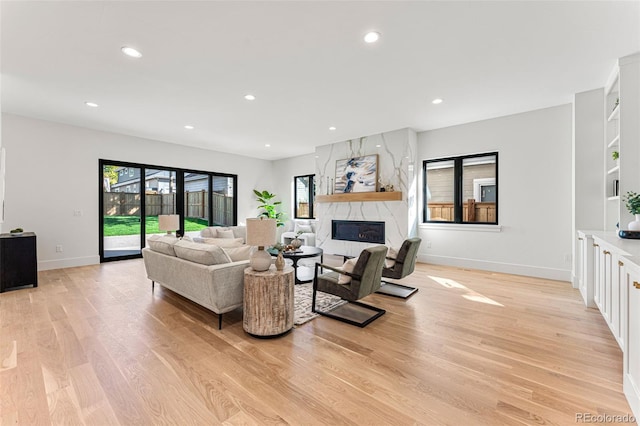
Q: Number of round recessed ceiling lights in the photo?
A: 8